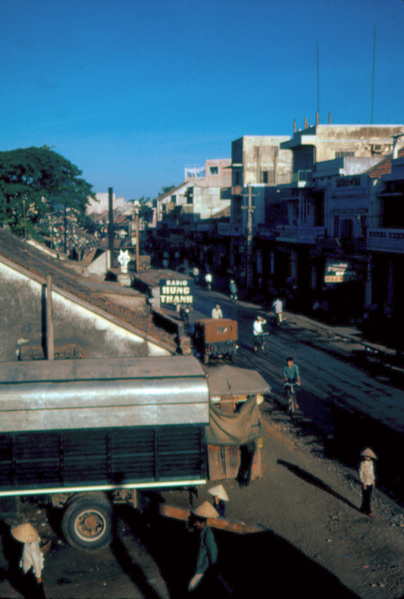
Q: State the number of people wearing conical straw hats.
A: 4